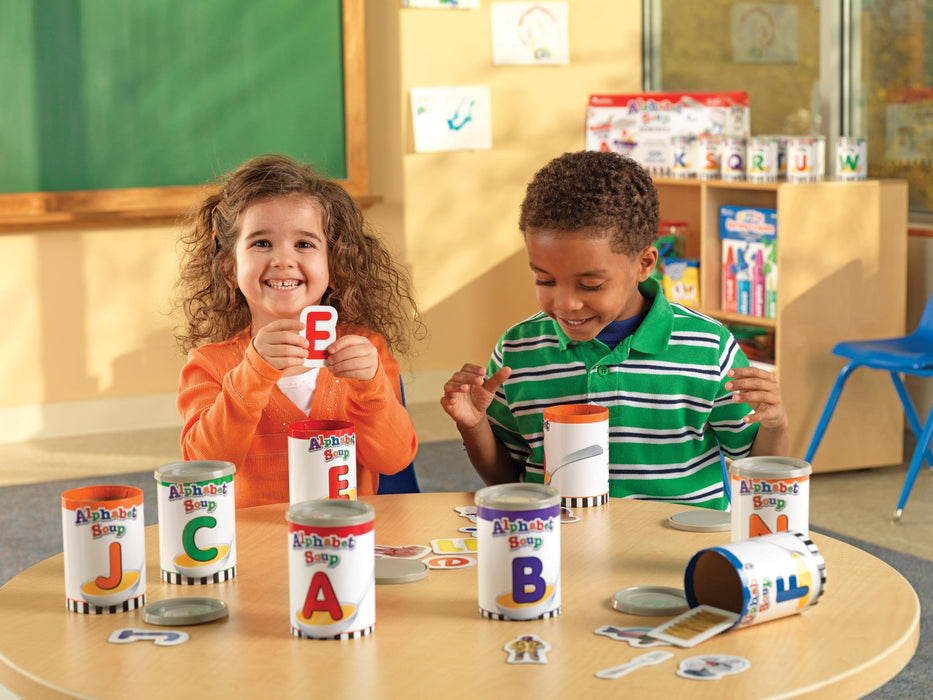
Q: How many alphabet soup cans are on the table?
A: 8